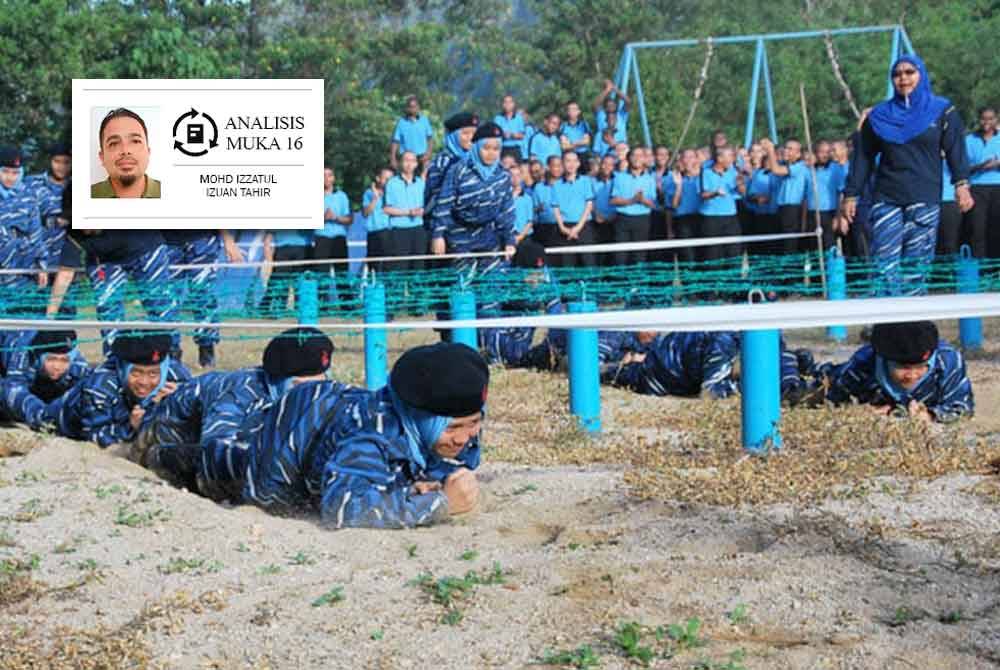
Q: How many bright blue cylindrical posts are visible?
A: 7